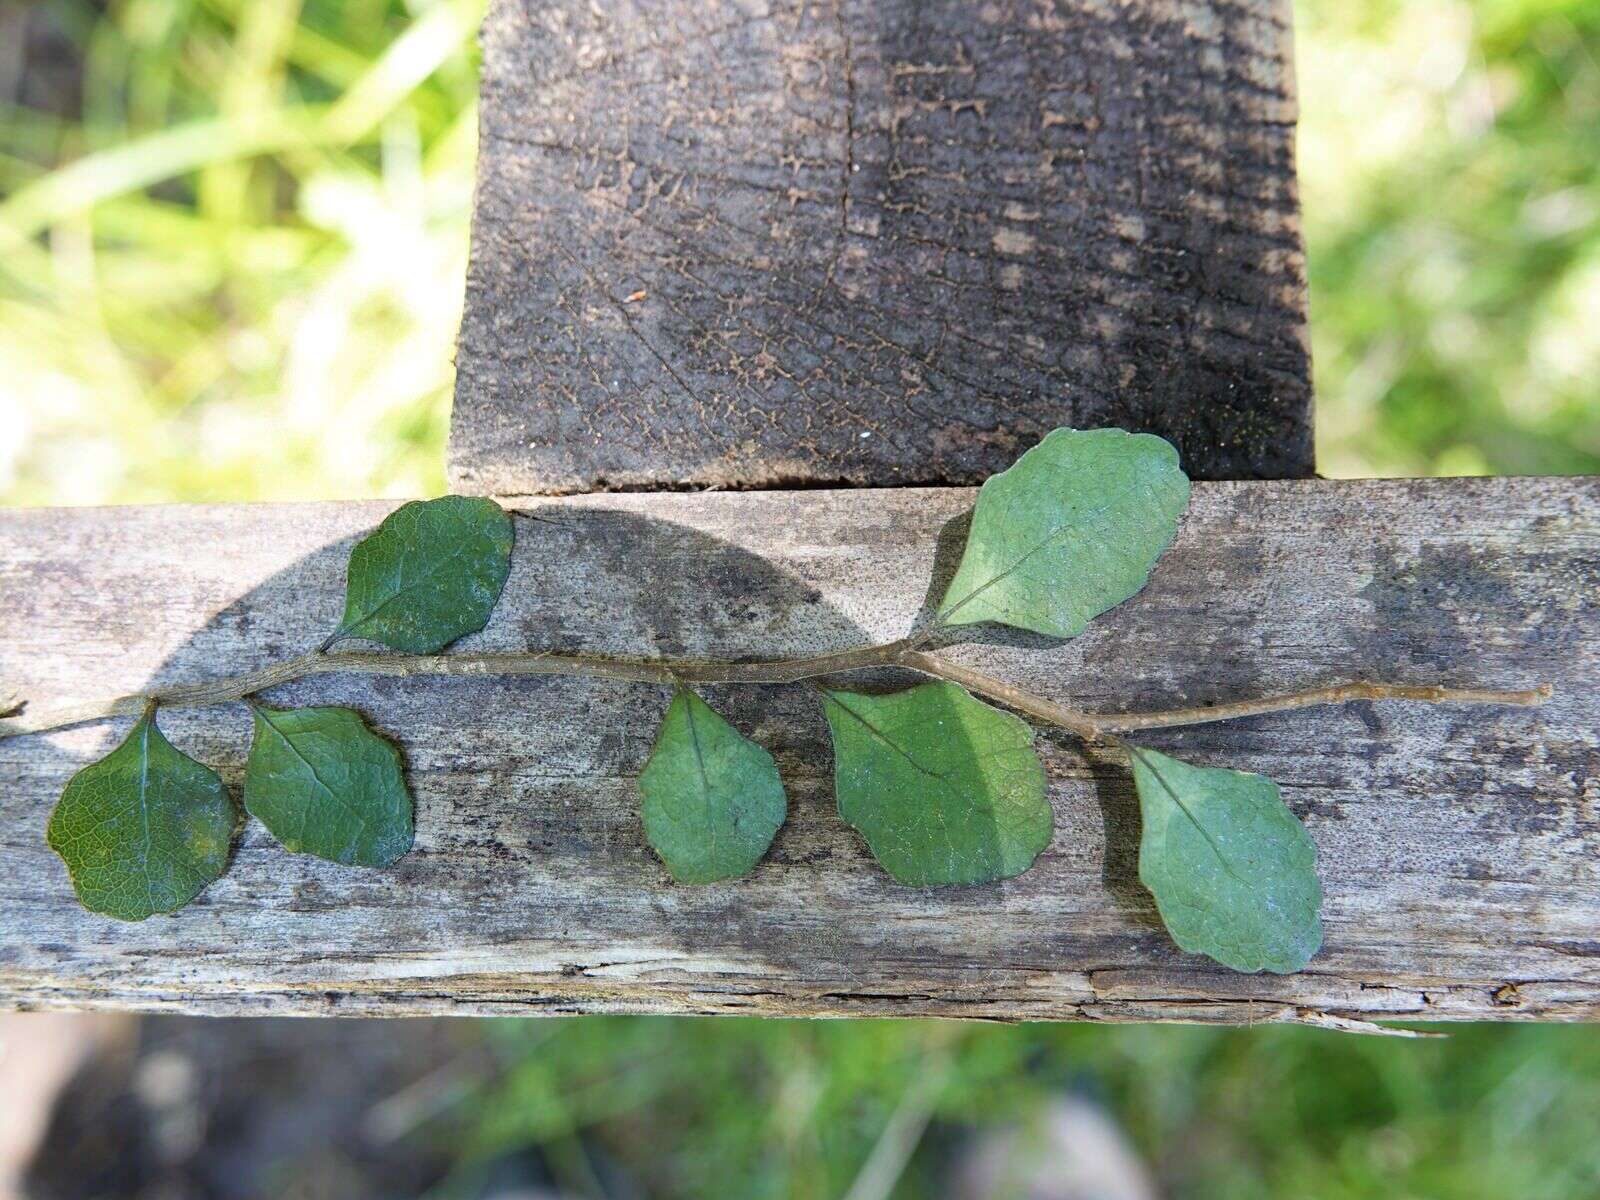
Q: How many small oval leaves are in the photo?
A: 7